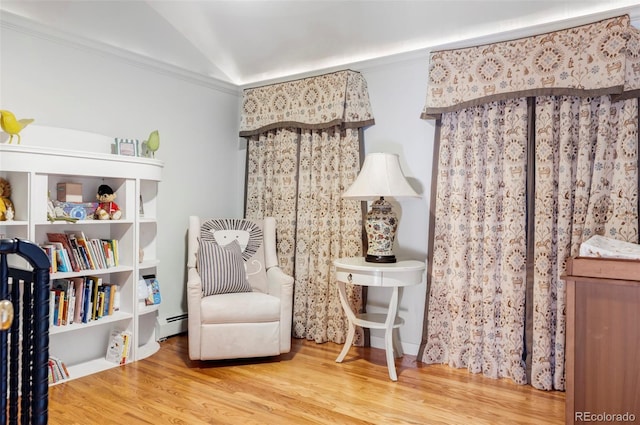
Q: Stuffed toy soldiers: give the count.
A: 1